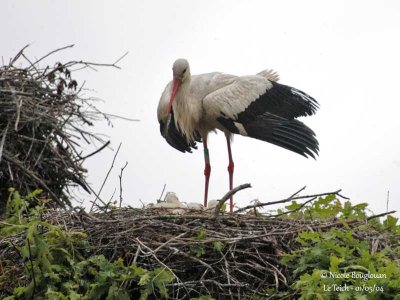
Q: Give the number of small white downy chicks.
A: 3